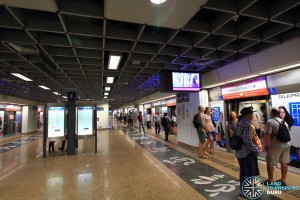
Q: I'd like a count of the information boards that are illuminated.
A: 2